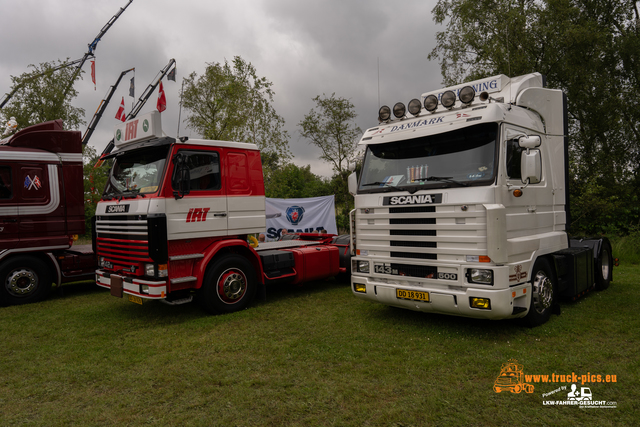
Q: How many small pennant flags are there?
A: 5